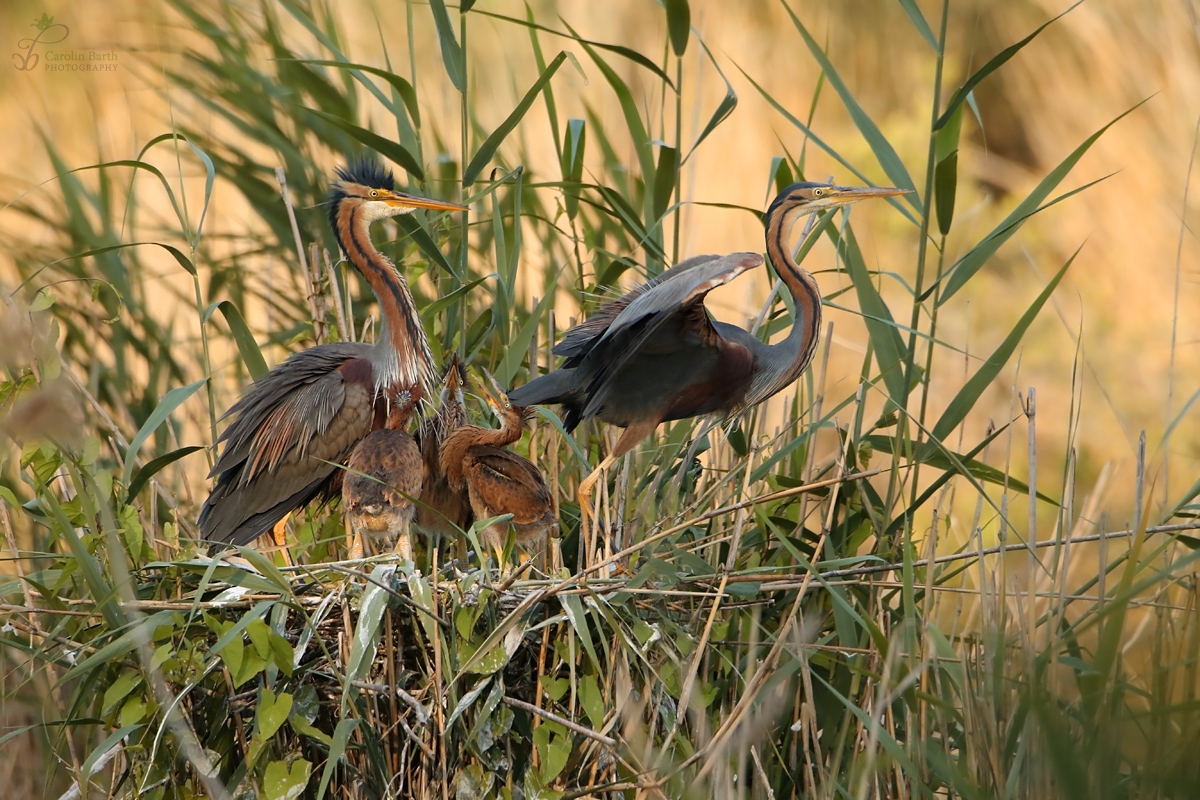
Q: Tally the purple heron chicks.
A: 3